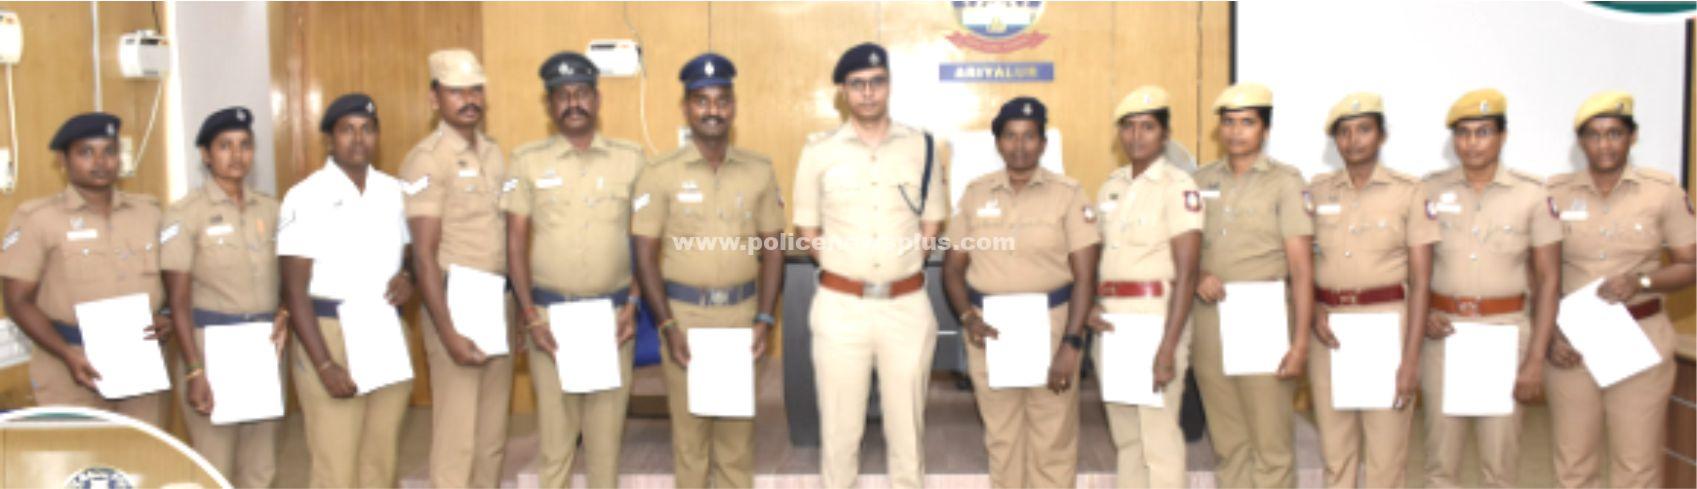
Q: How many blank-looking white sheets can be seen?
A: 12